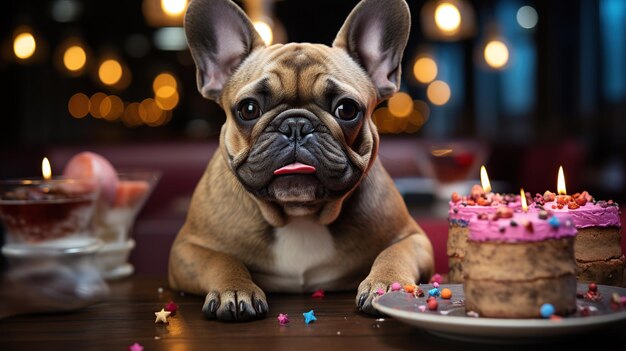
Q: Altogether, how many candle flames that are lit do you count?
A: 4